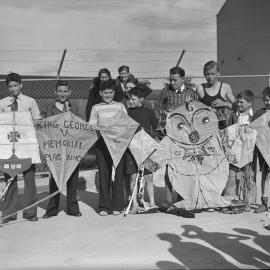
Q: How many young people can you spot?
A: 11